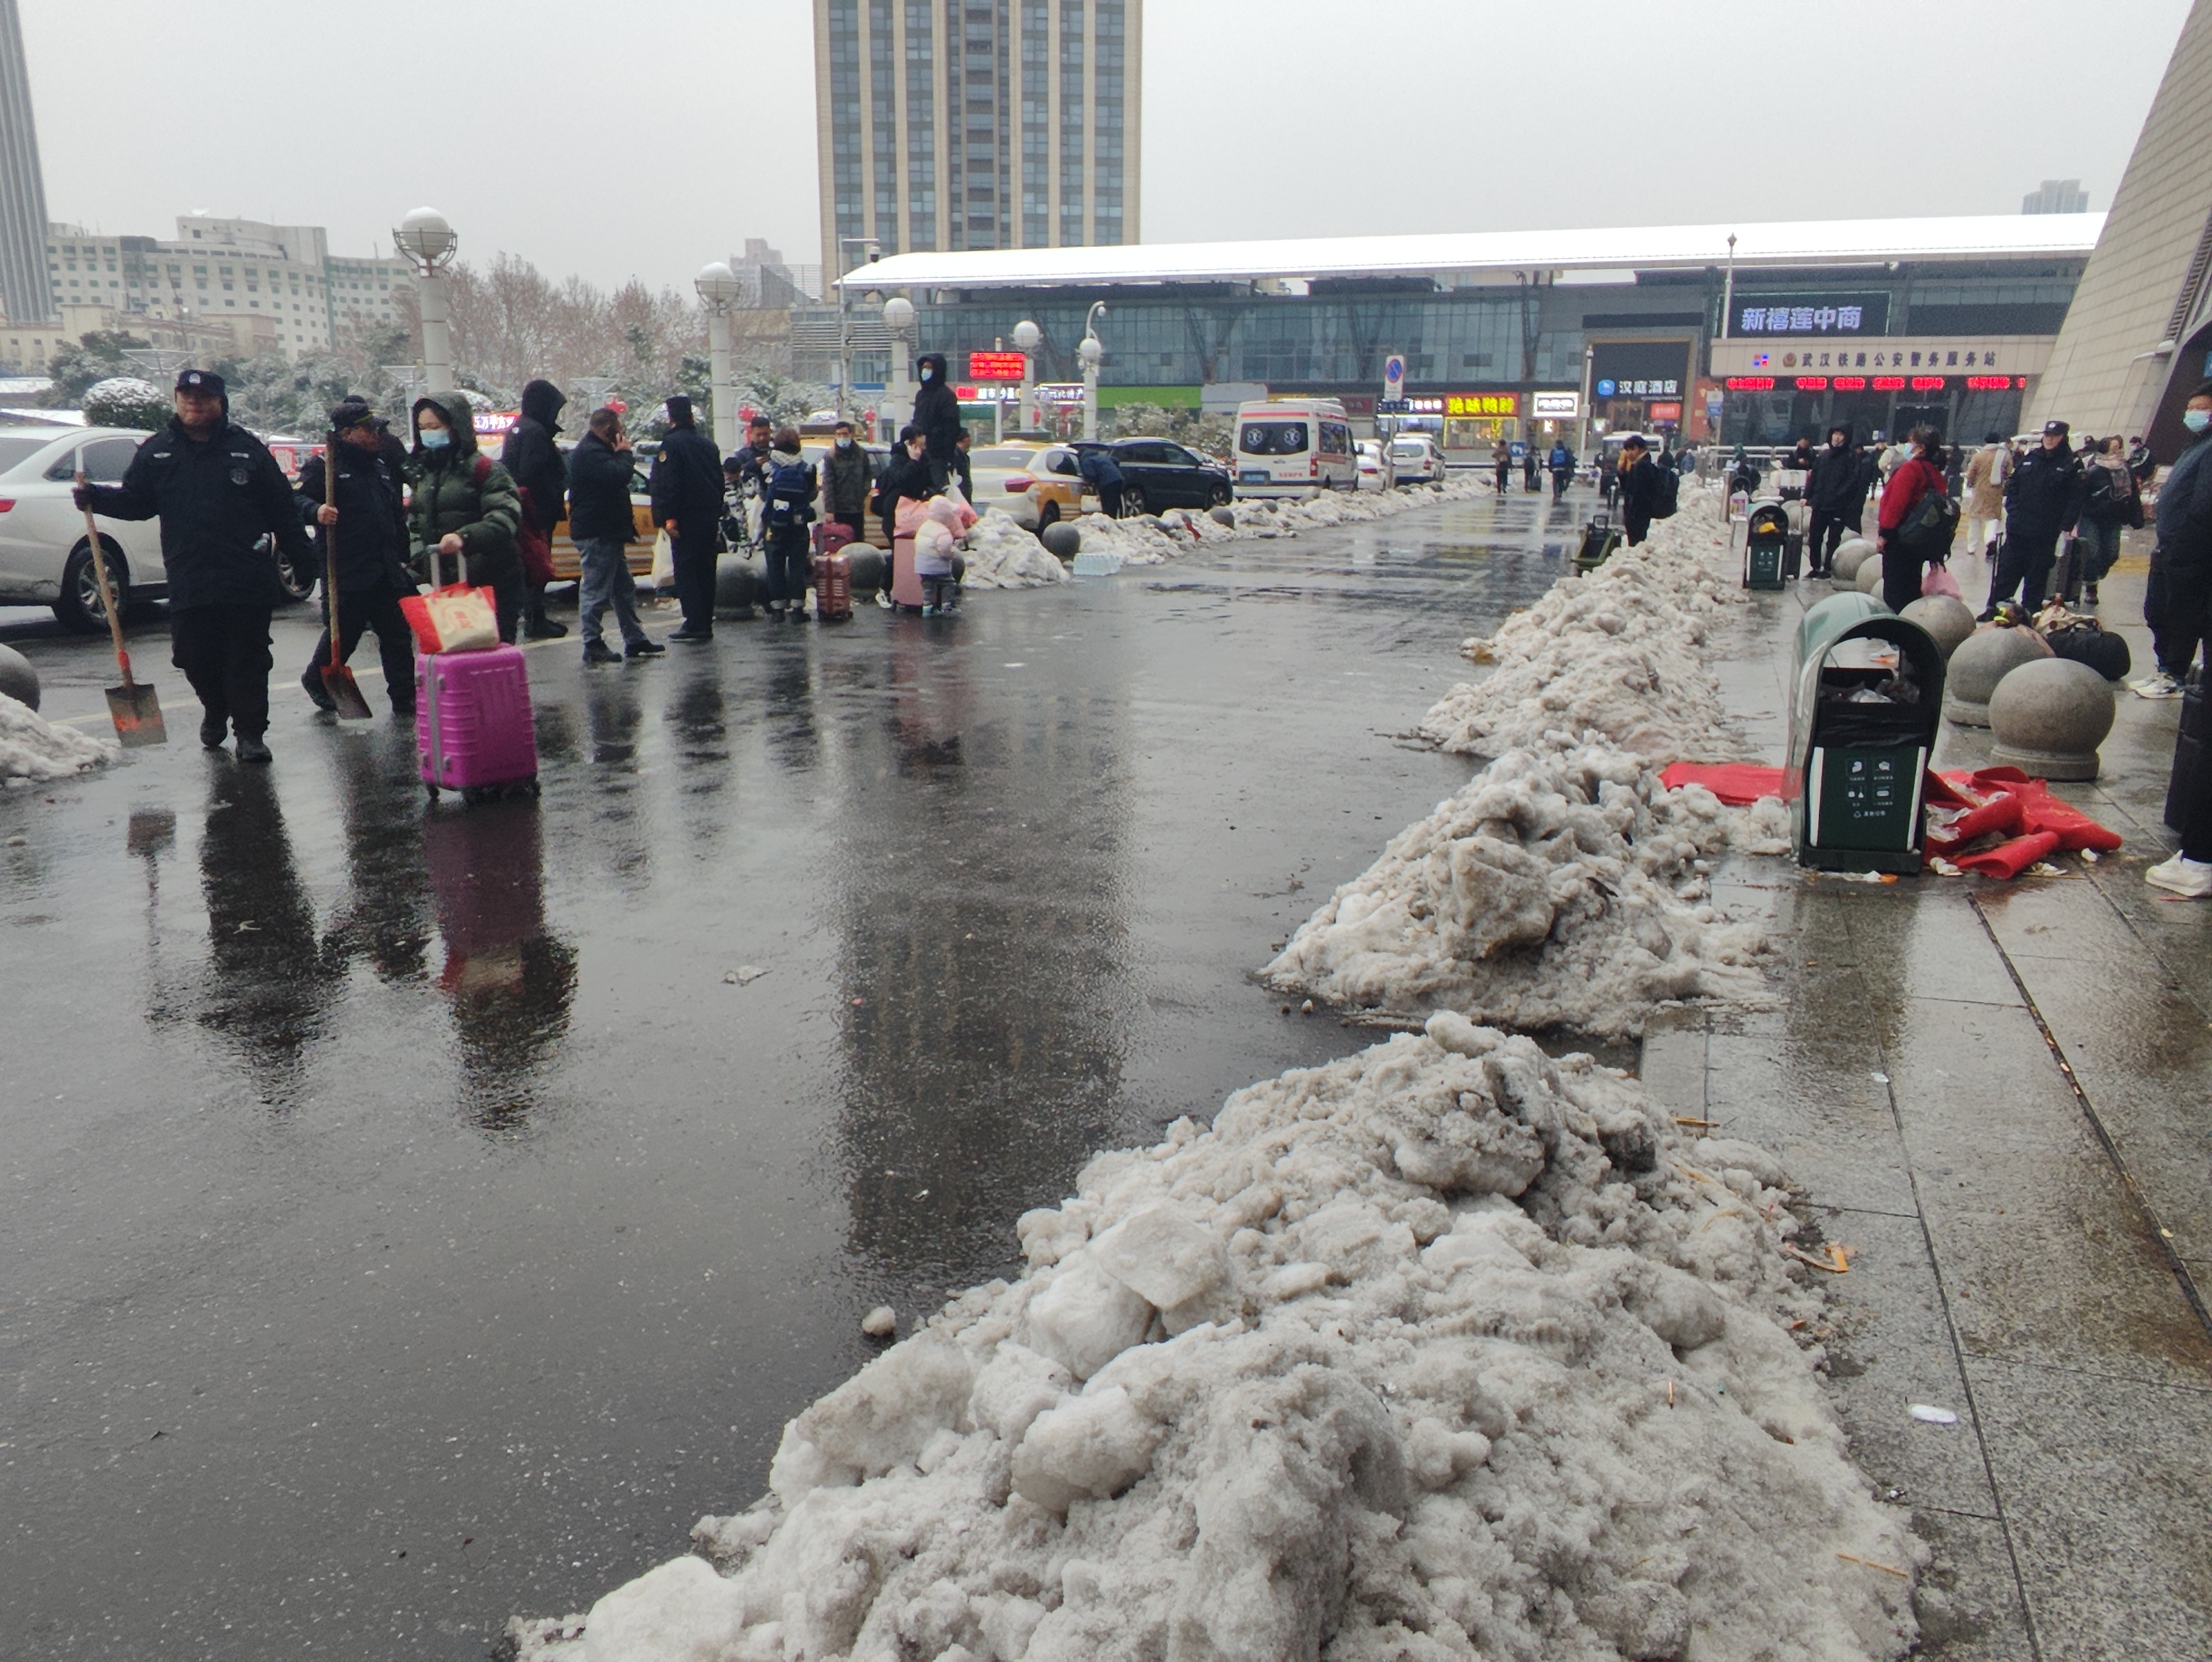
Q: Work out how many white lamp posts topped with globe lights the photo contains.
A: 5